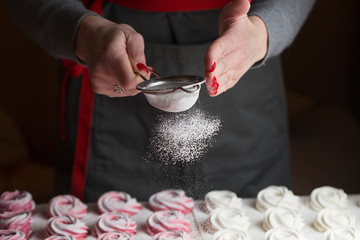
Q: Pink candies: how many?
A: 12